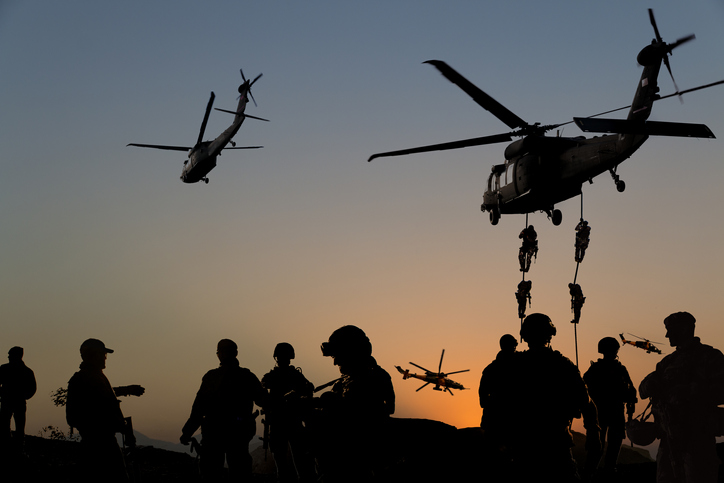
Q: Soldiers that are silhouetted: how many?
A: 13